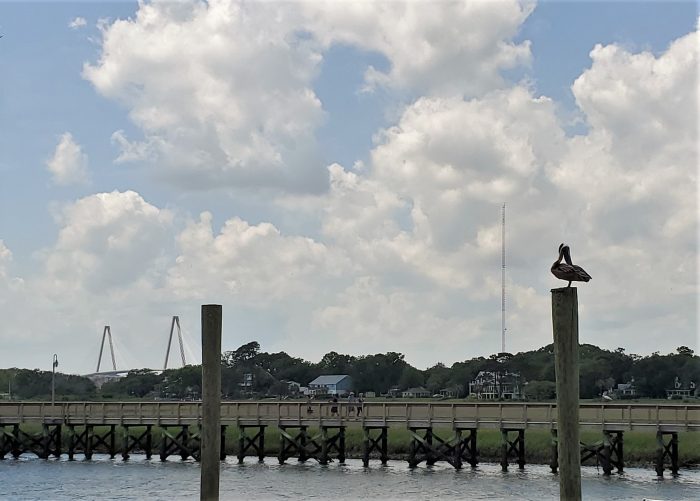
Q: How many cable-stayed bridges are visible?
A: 1